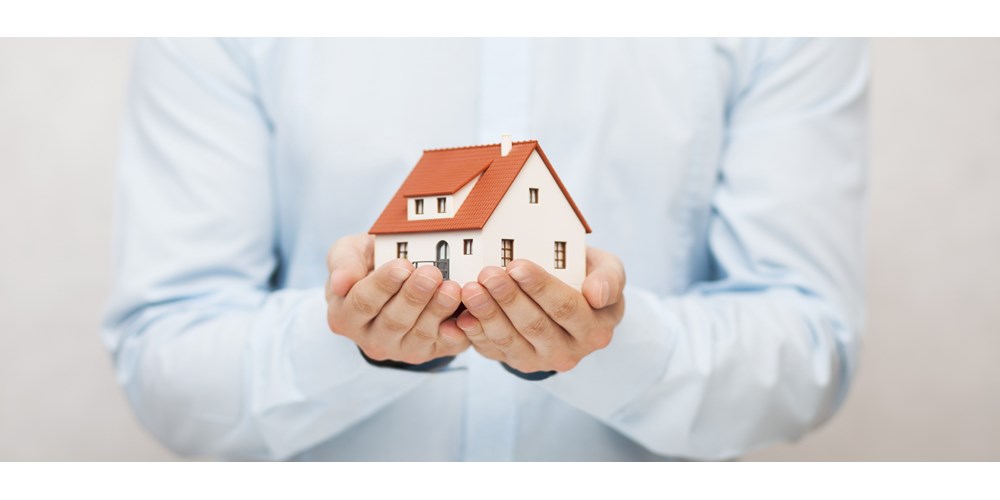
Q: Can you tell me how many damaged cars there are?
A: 0